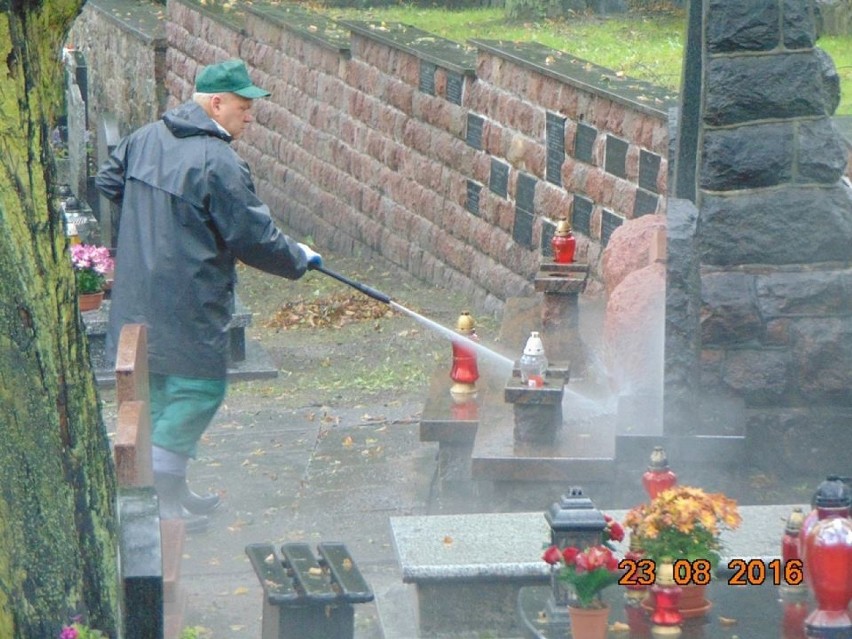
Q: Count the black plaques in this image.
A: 15